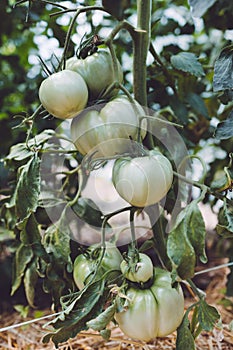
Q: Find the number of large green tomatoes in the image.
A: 6